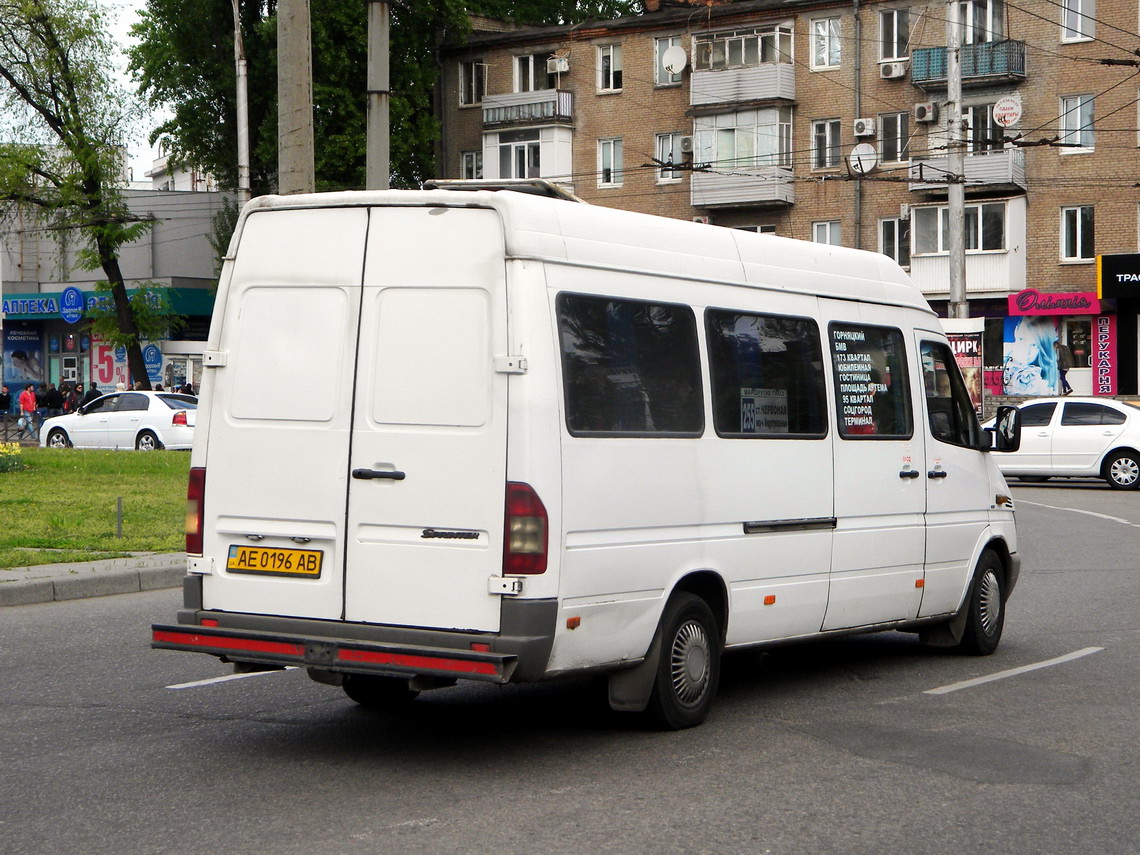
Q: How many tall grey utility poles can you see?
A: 4